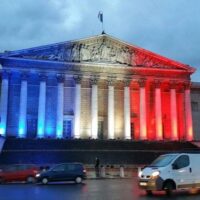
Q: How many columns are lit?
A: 12